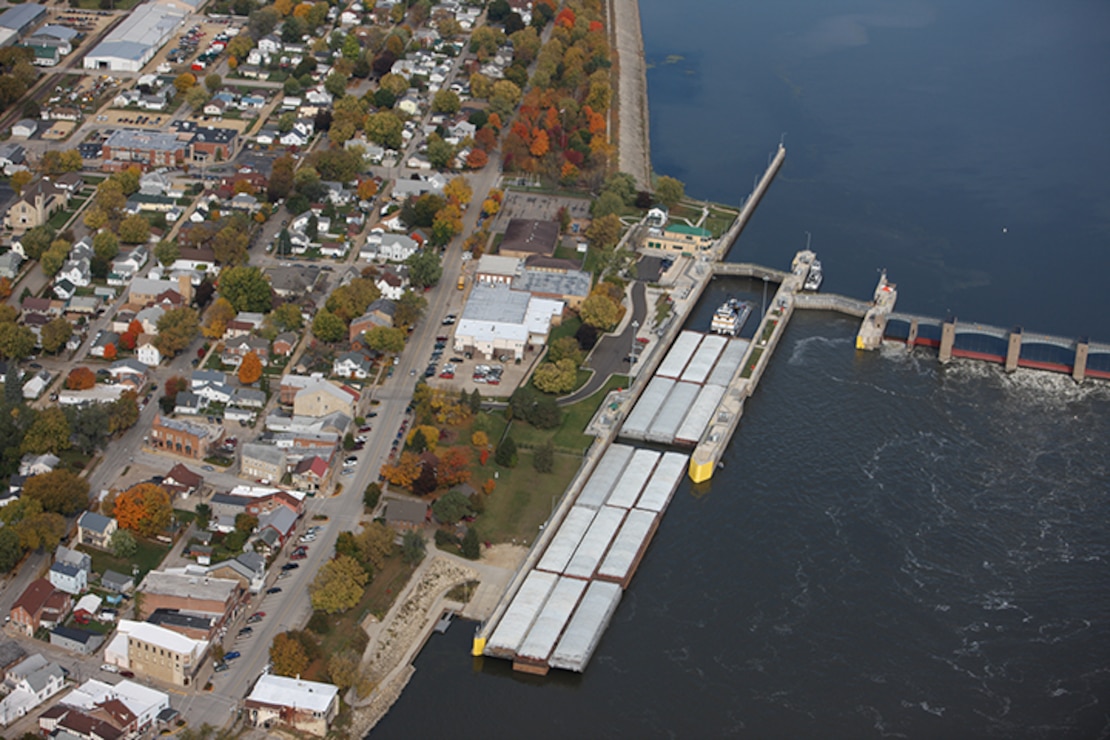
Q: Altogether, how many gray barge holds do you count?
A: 15